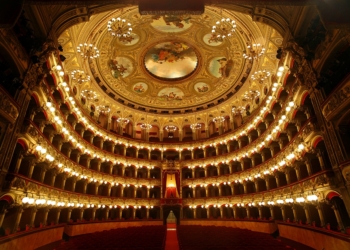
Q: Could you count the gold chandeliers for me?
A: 15